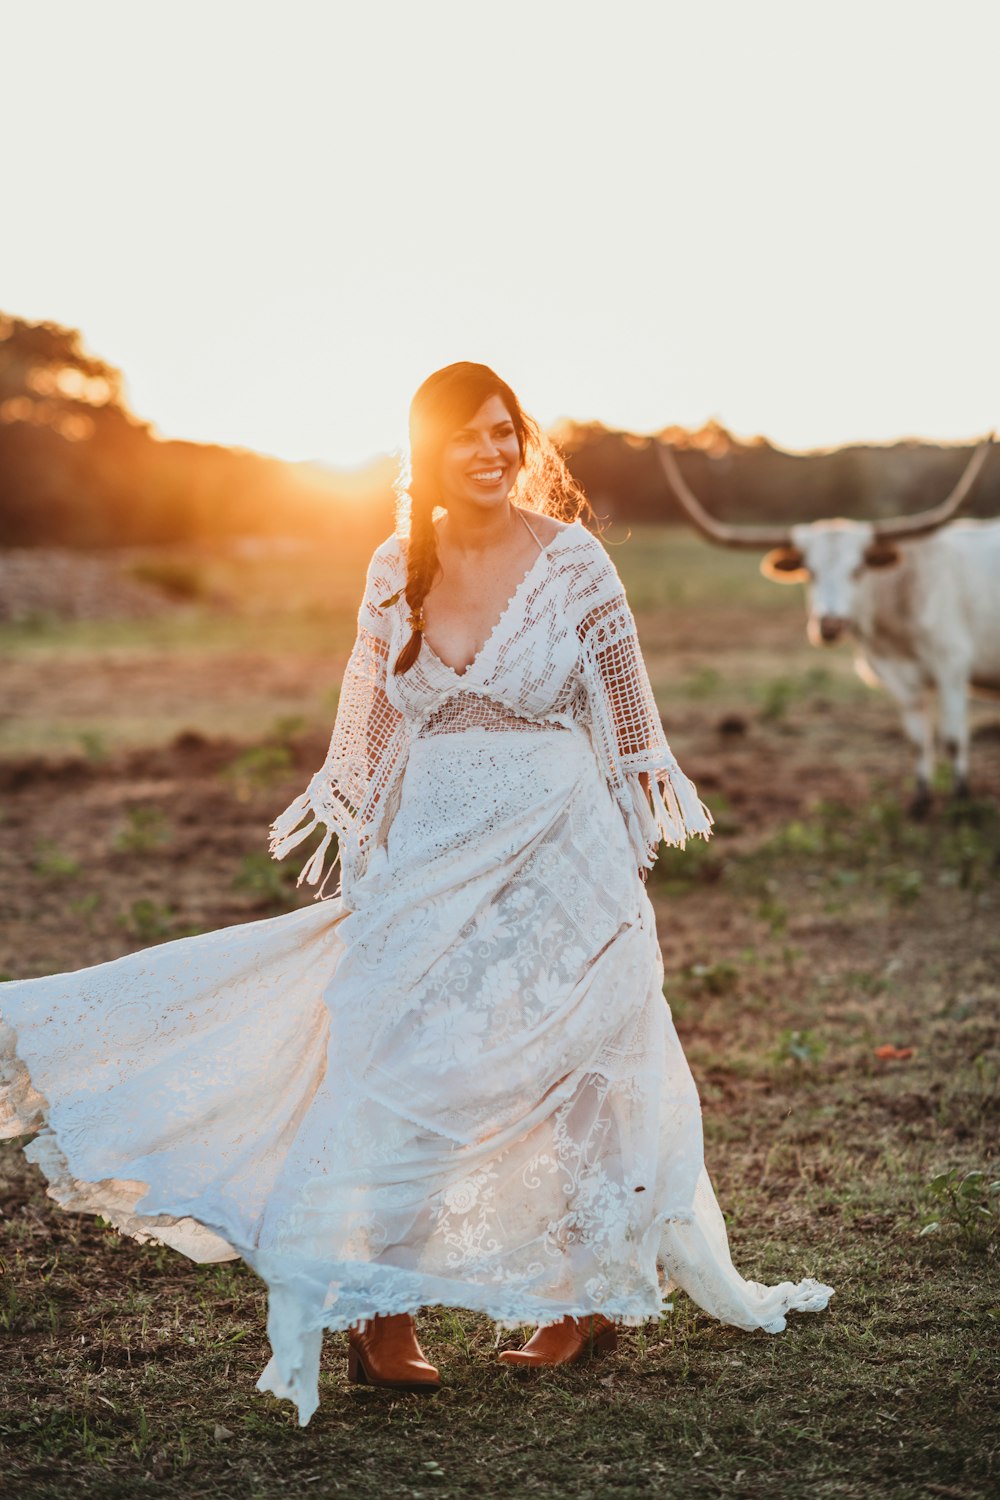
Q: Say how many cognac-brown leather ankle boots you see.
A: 2